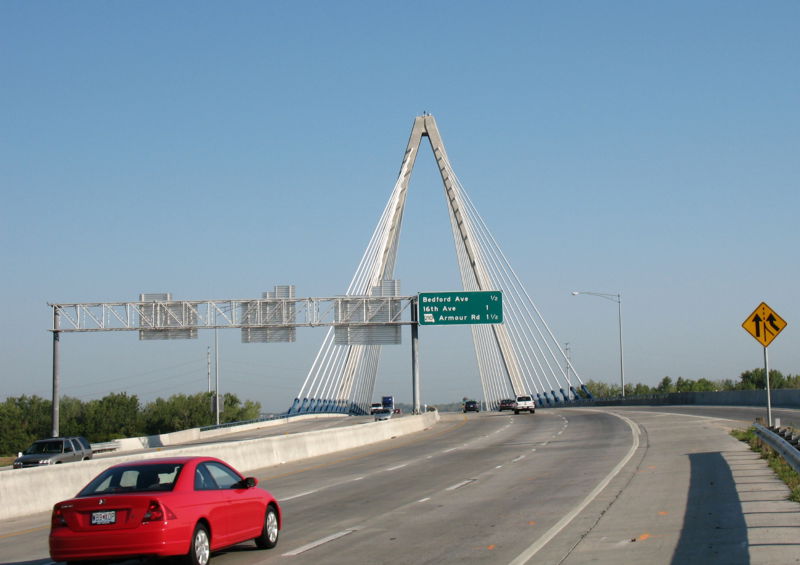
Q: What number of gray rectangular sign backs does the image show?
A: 3